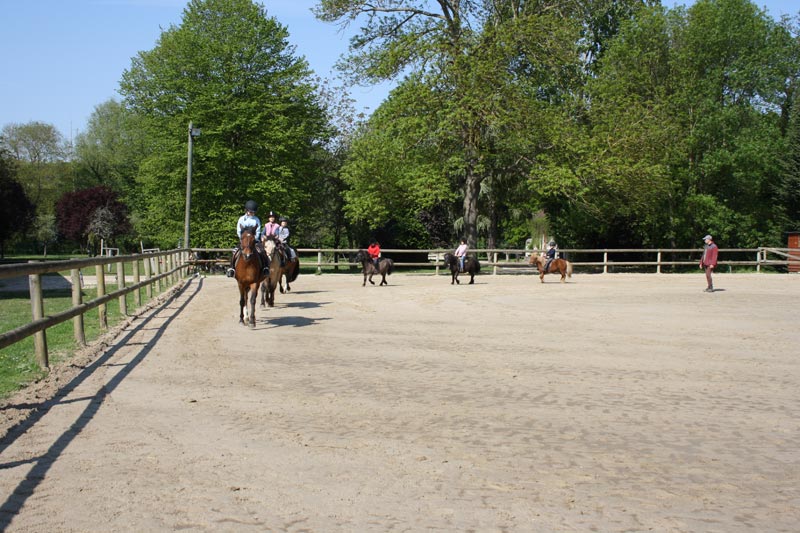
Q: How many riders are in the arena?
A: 6